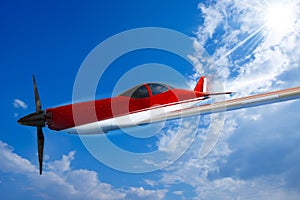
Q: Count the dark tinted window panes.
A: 2